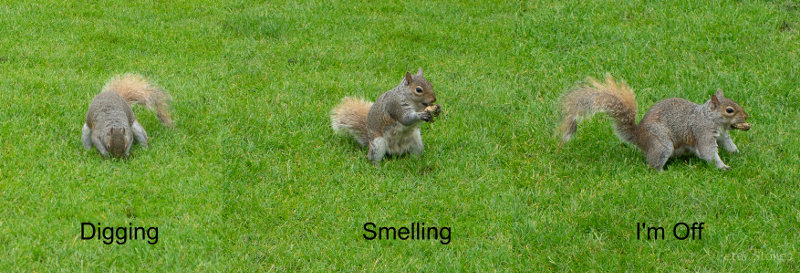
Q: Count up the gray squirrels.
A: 3